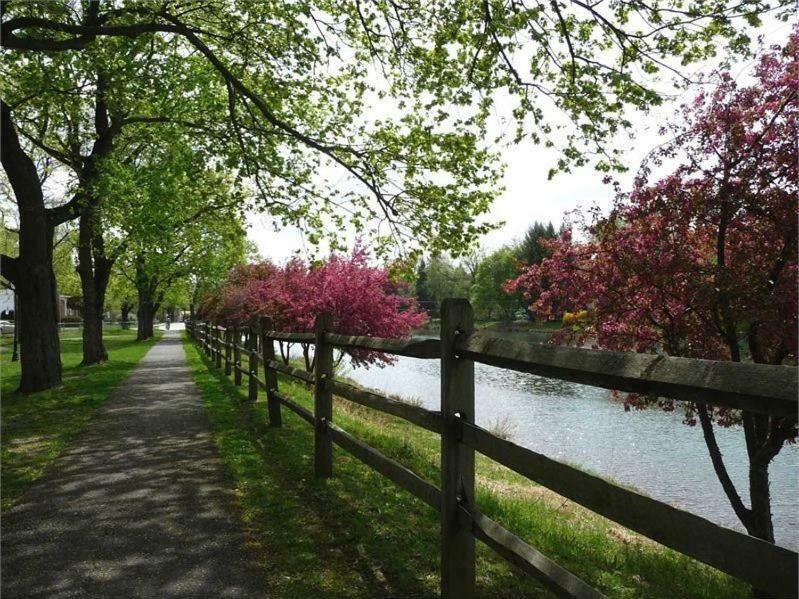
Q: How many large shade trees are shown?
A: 3